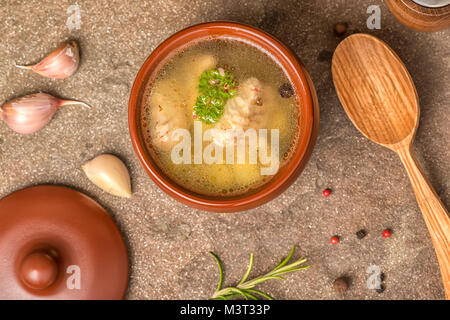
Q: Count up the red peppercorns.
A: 3